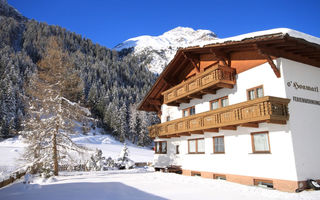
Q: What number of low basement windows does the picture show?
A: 3